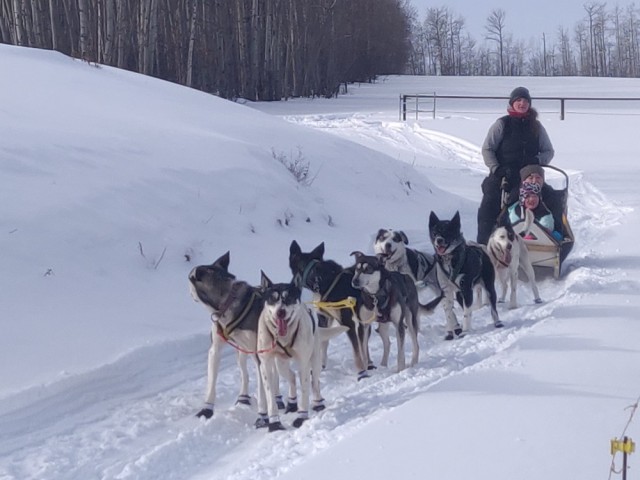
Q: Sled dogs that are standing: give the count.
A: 7